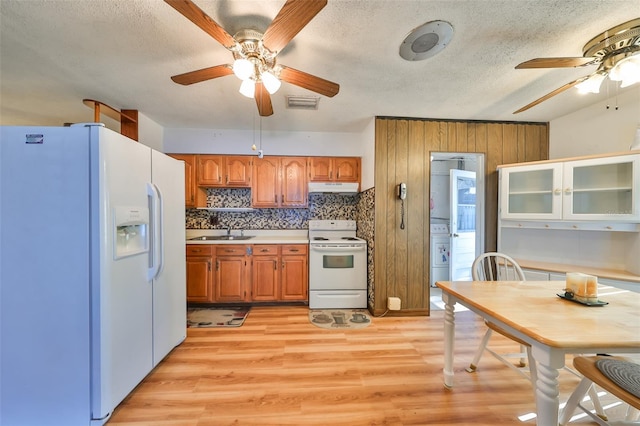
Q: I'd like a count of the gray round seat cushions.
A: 1